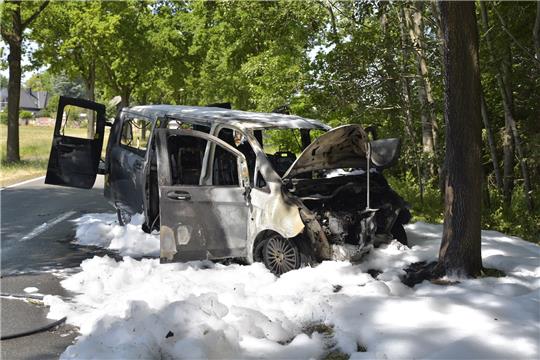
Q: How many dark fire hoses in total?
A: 1